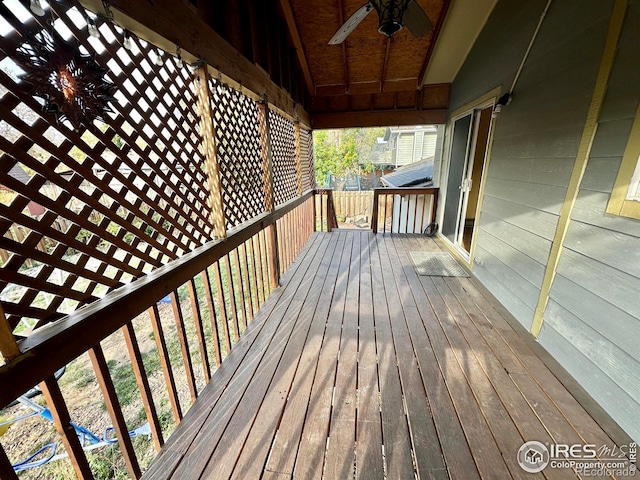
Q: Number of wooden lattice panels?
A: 4